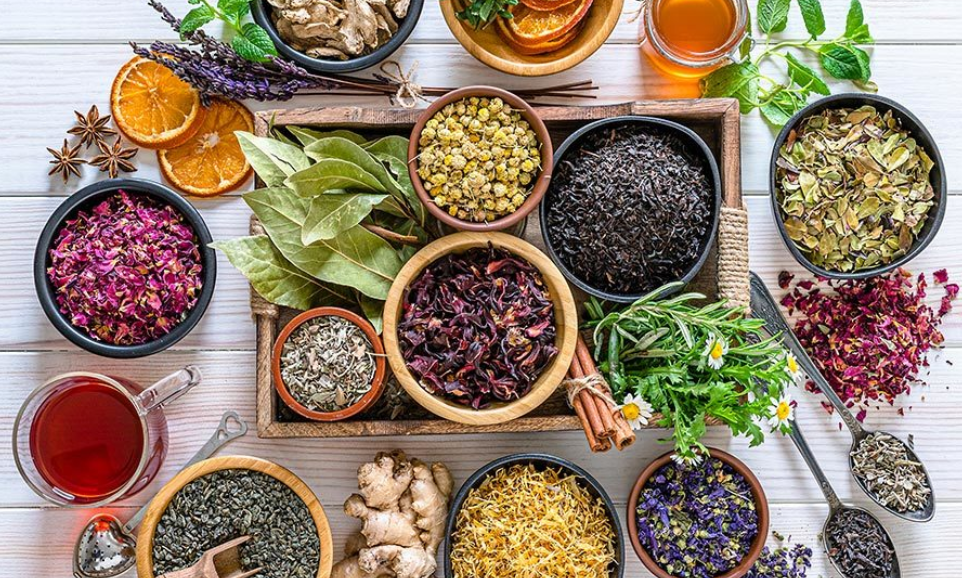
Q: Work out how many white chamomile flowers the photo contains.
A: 5